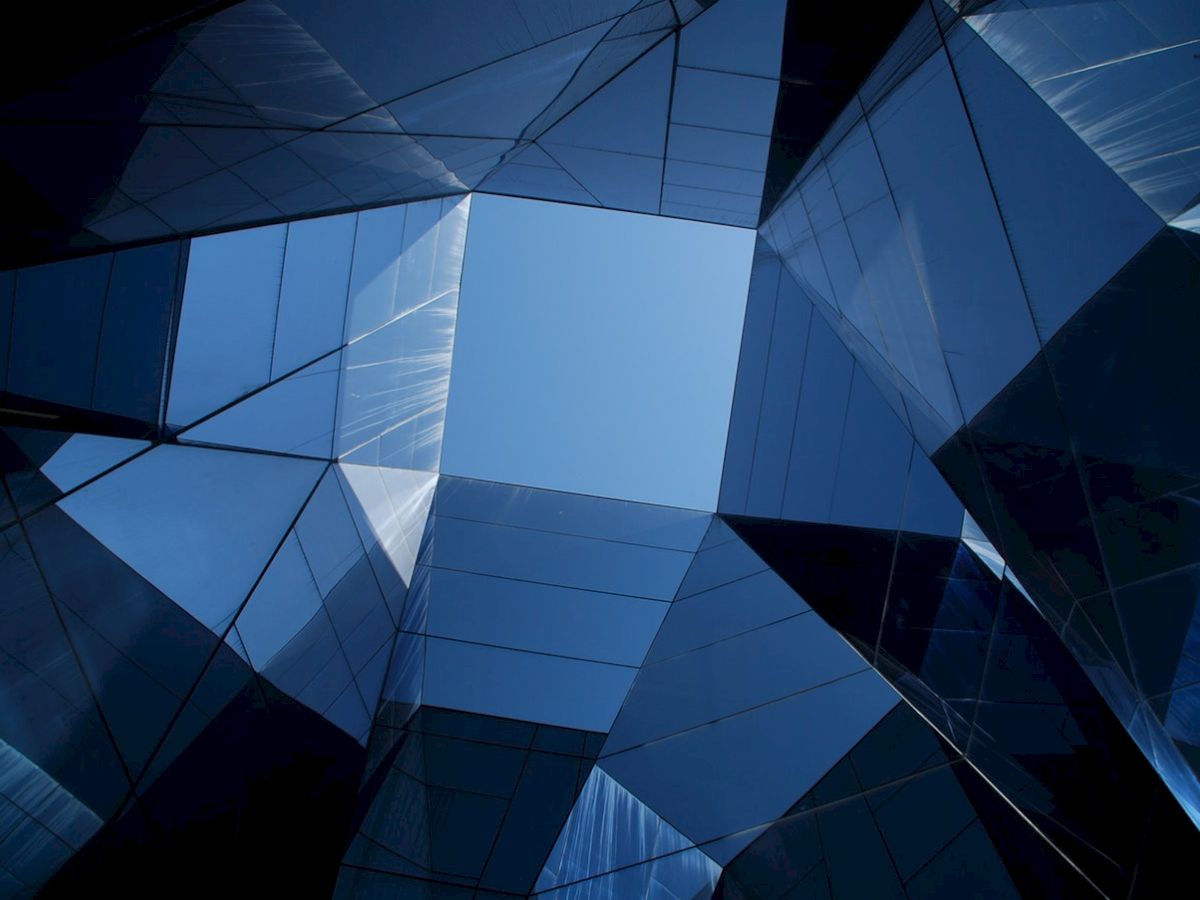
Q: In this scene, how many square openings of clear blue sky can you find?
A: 1